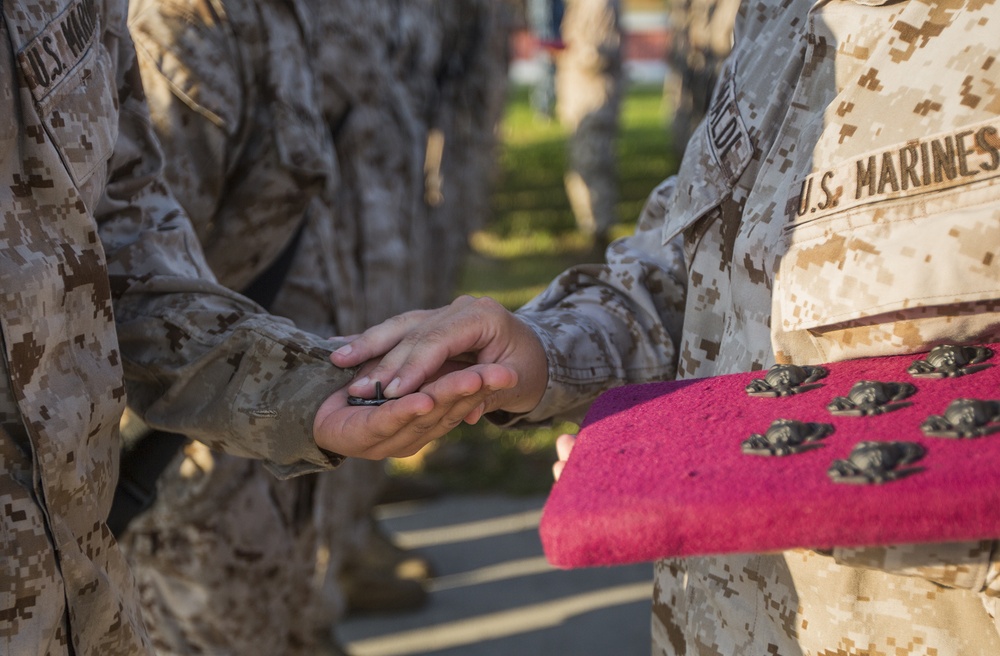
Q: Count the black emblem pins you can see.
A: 7